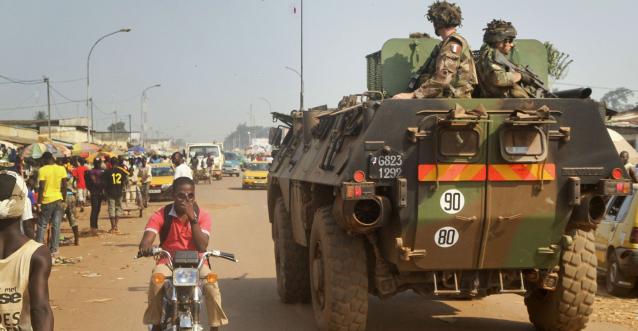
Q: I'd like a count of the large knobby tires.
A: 3